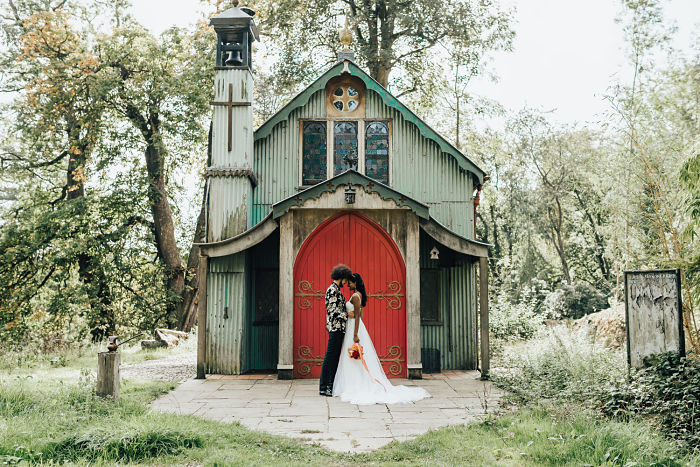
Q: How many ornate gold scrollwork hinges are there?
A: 4